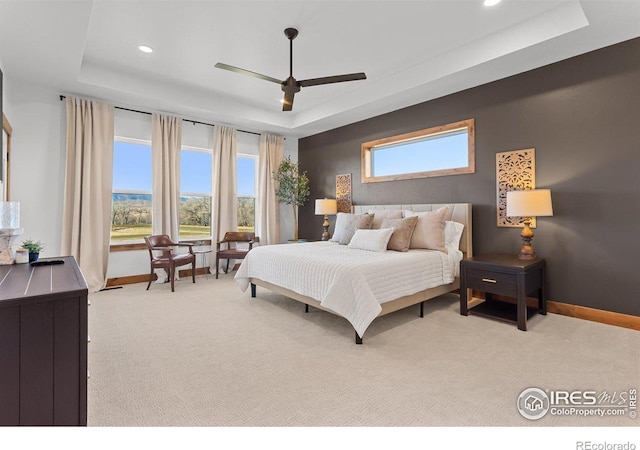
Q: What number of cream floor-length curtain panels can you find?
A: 4